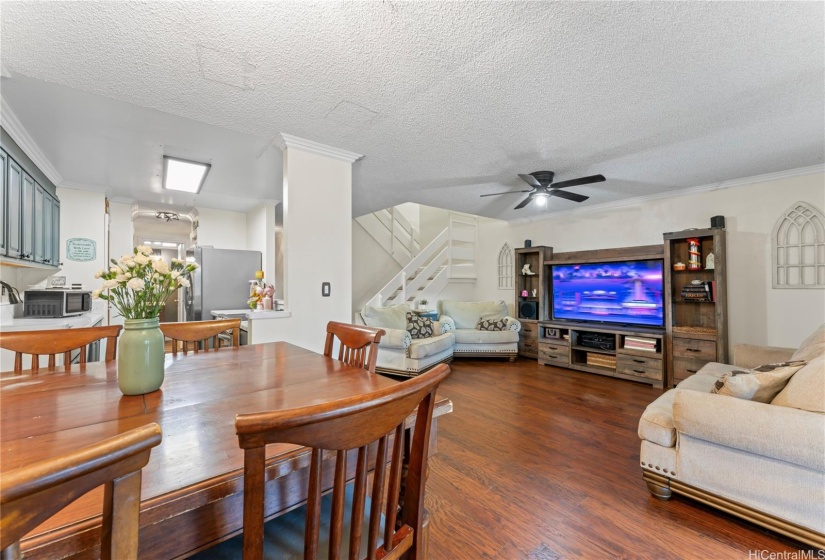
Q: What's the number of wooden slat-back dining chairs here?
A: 5